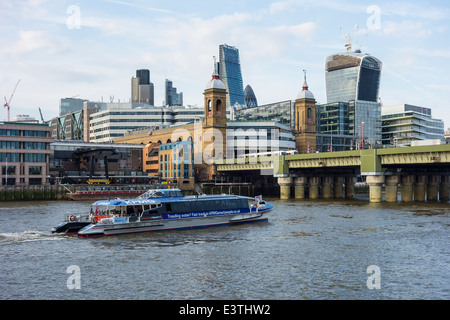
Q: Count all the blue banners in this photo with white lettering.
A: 1